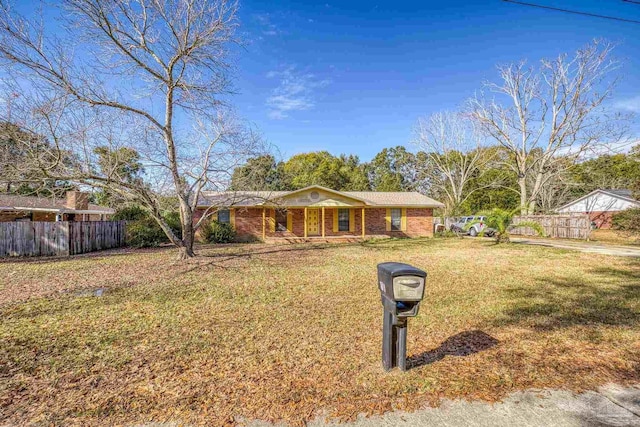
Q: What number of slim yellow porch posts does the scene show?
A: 4